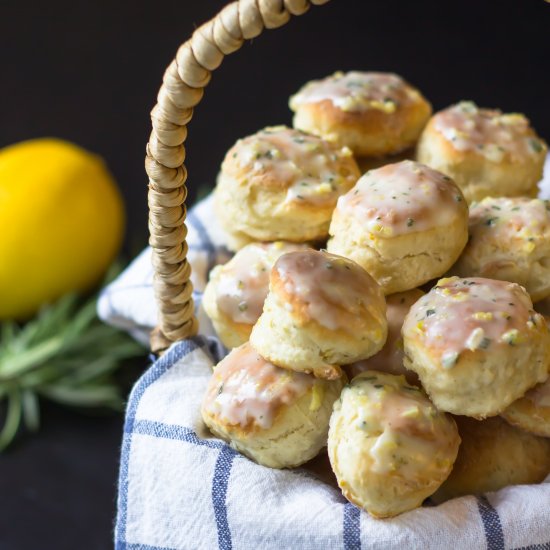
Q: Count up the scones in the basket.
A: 13